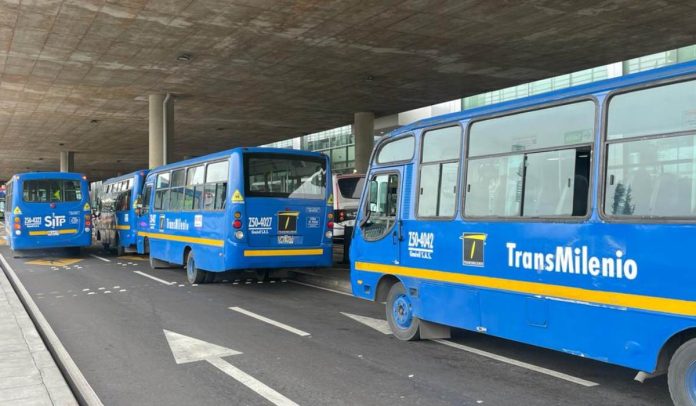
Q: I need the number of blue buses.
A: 4